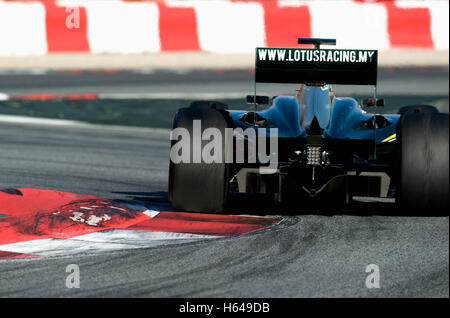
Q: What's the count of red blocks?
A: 4